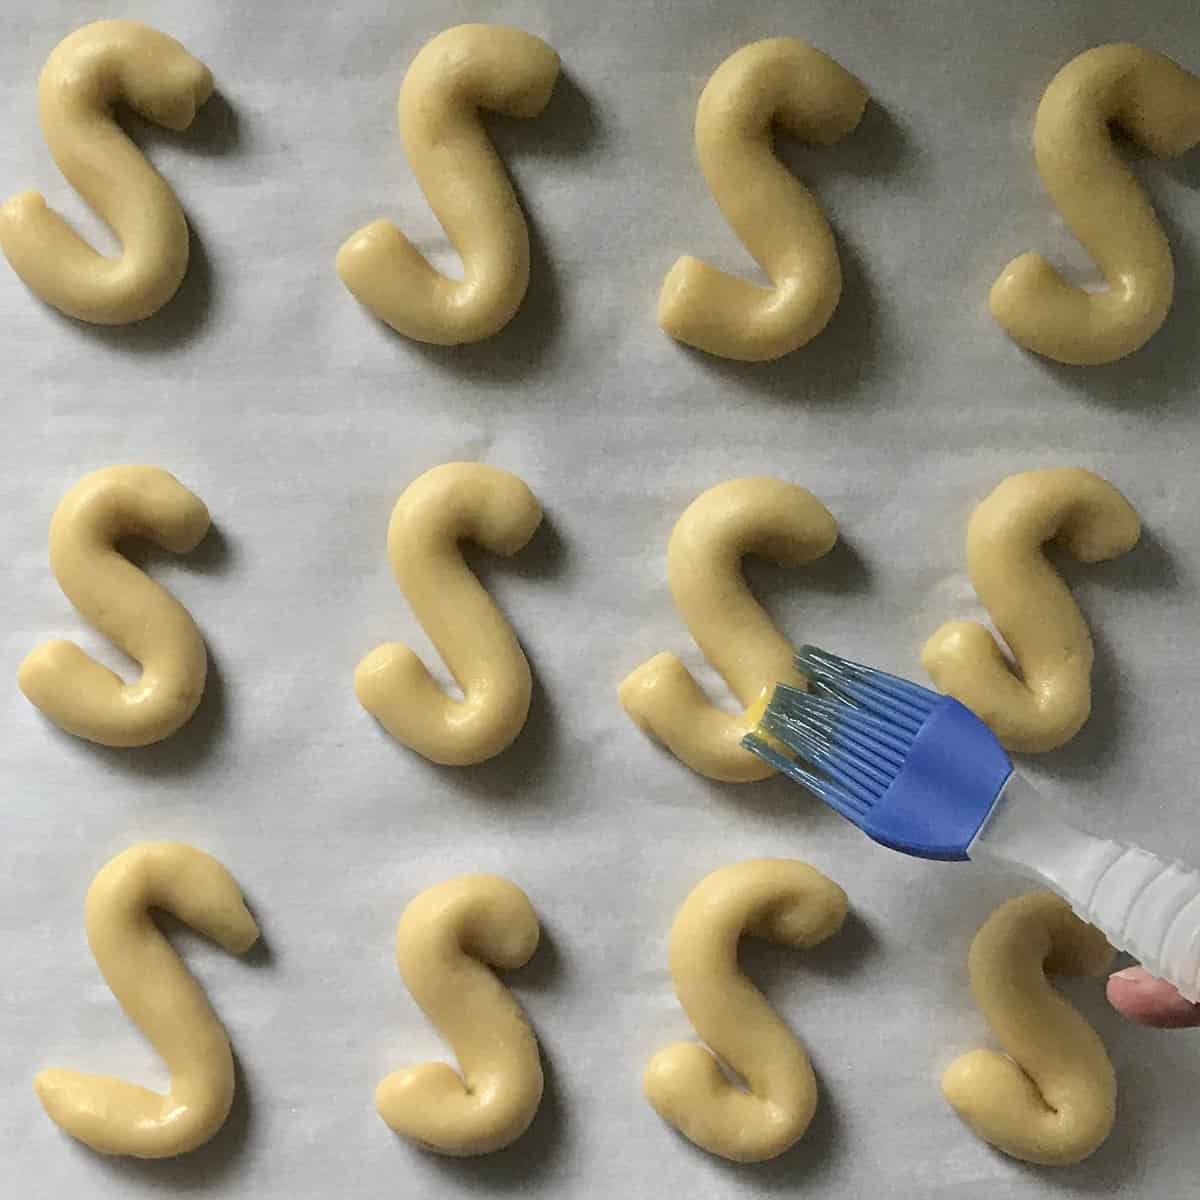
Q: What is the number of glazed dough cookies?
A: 12